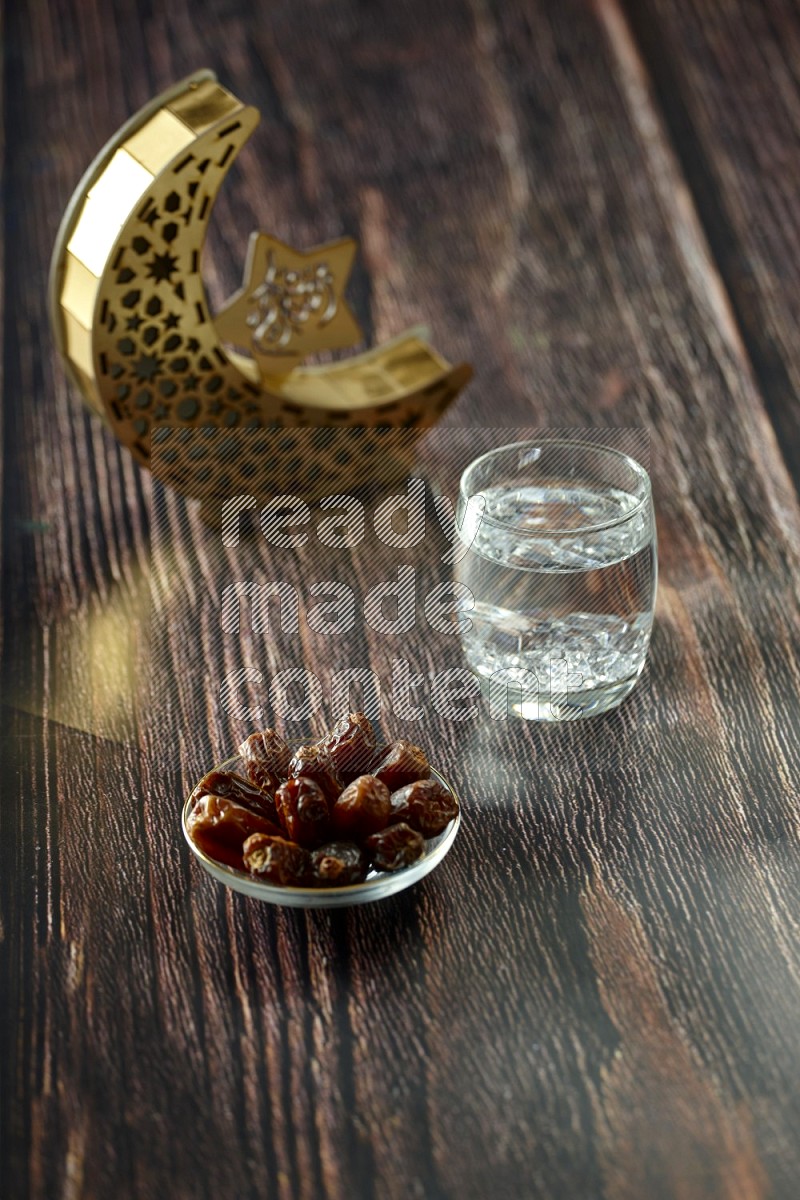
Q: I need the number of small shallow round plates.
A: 1